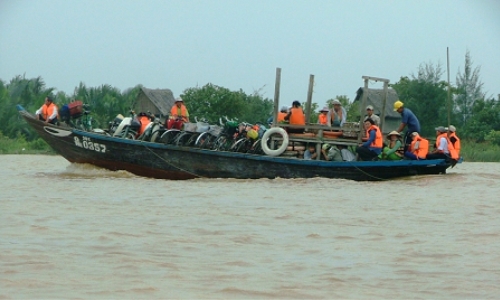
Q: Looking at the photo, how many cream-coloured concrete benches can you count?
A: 0